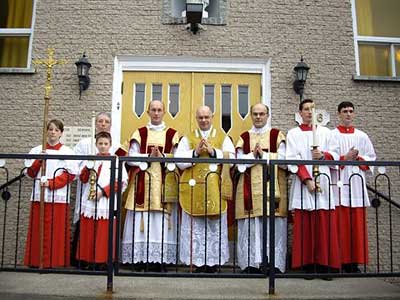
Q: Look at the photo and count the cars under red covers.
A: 0